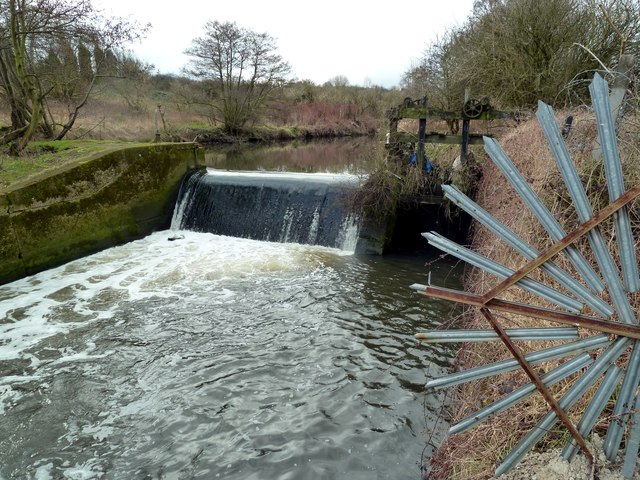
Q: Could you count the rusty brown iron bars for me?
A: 3